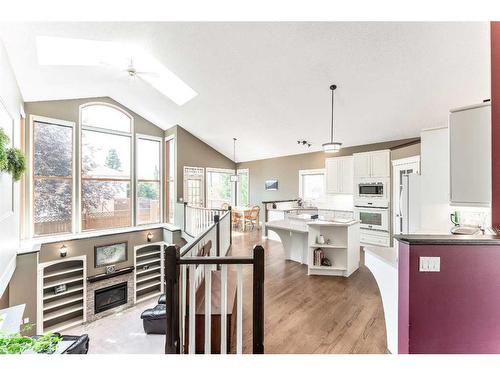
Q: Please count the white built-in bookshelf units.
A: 2